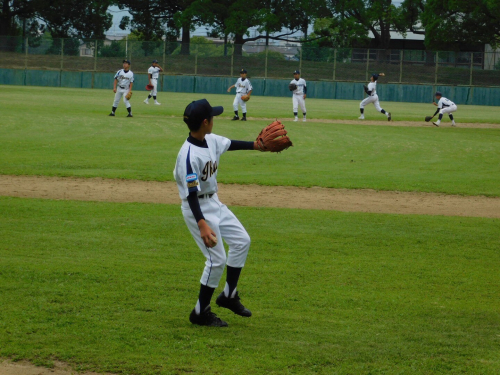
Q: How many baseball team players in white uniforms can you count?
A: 7